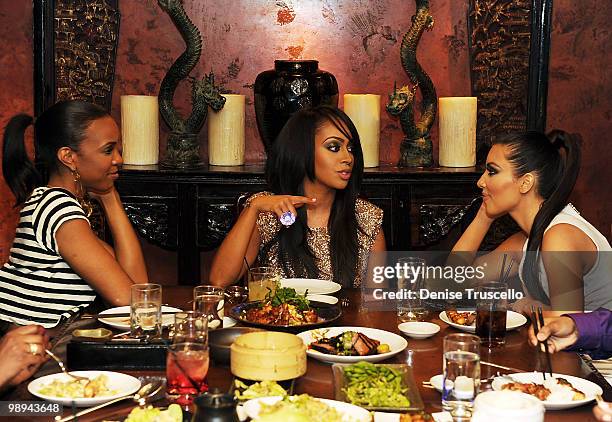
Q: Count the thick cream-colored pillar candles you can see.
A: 4